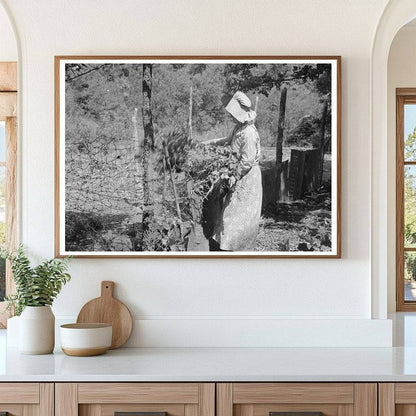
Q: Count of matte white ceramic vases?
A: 1